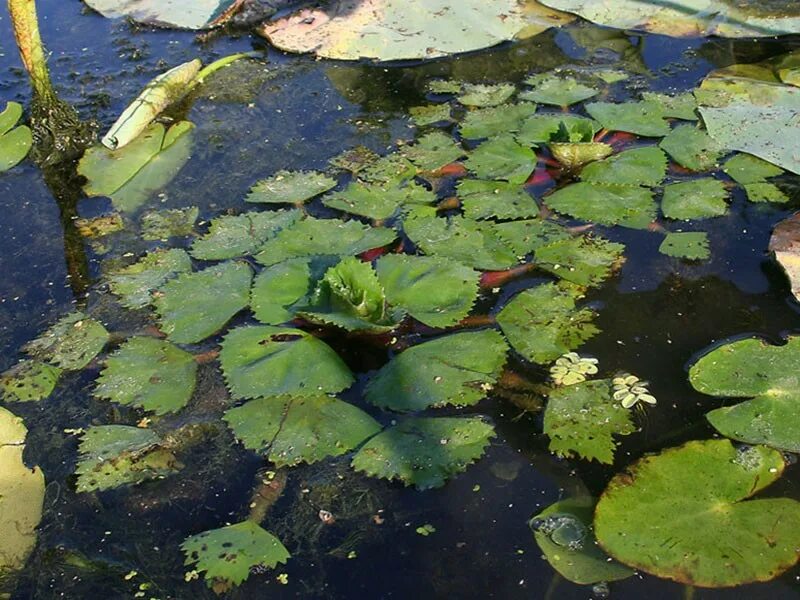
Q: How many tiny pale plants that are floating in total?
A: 2